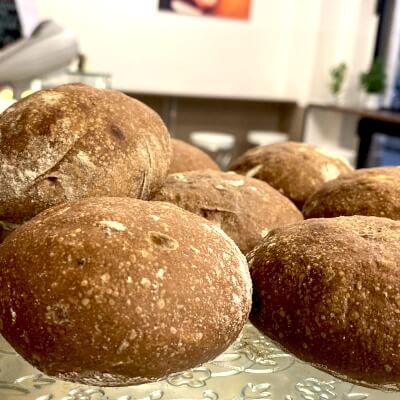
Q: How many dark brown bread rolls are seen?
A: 7